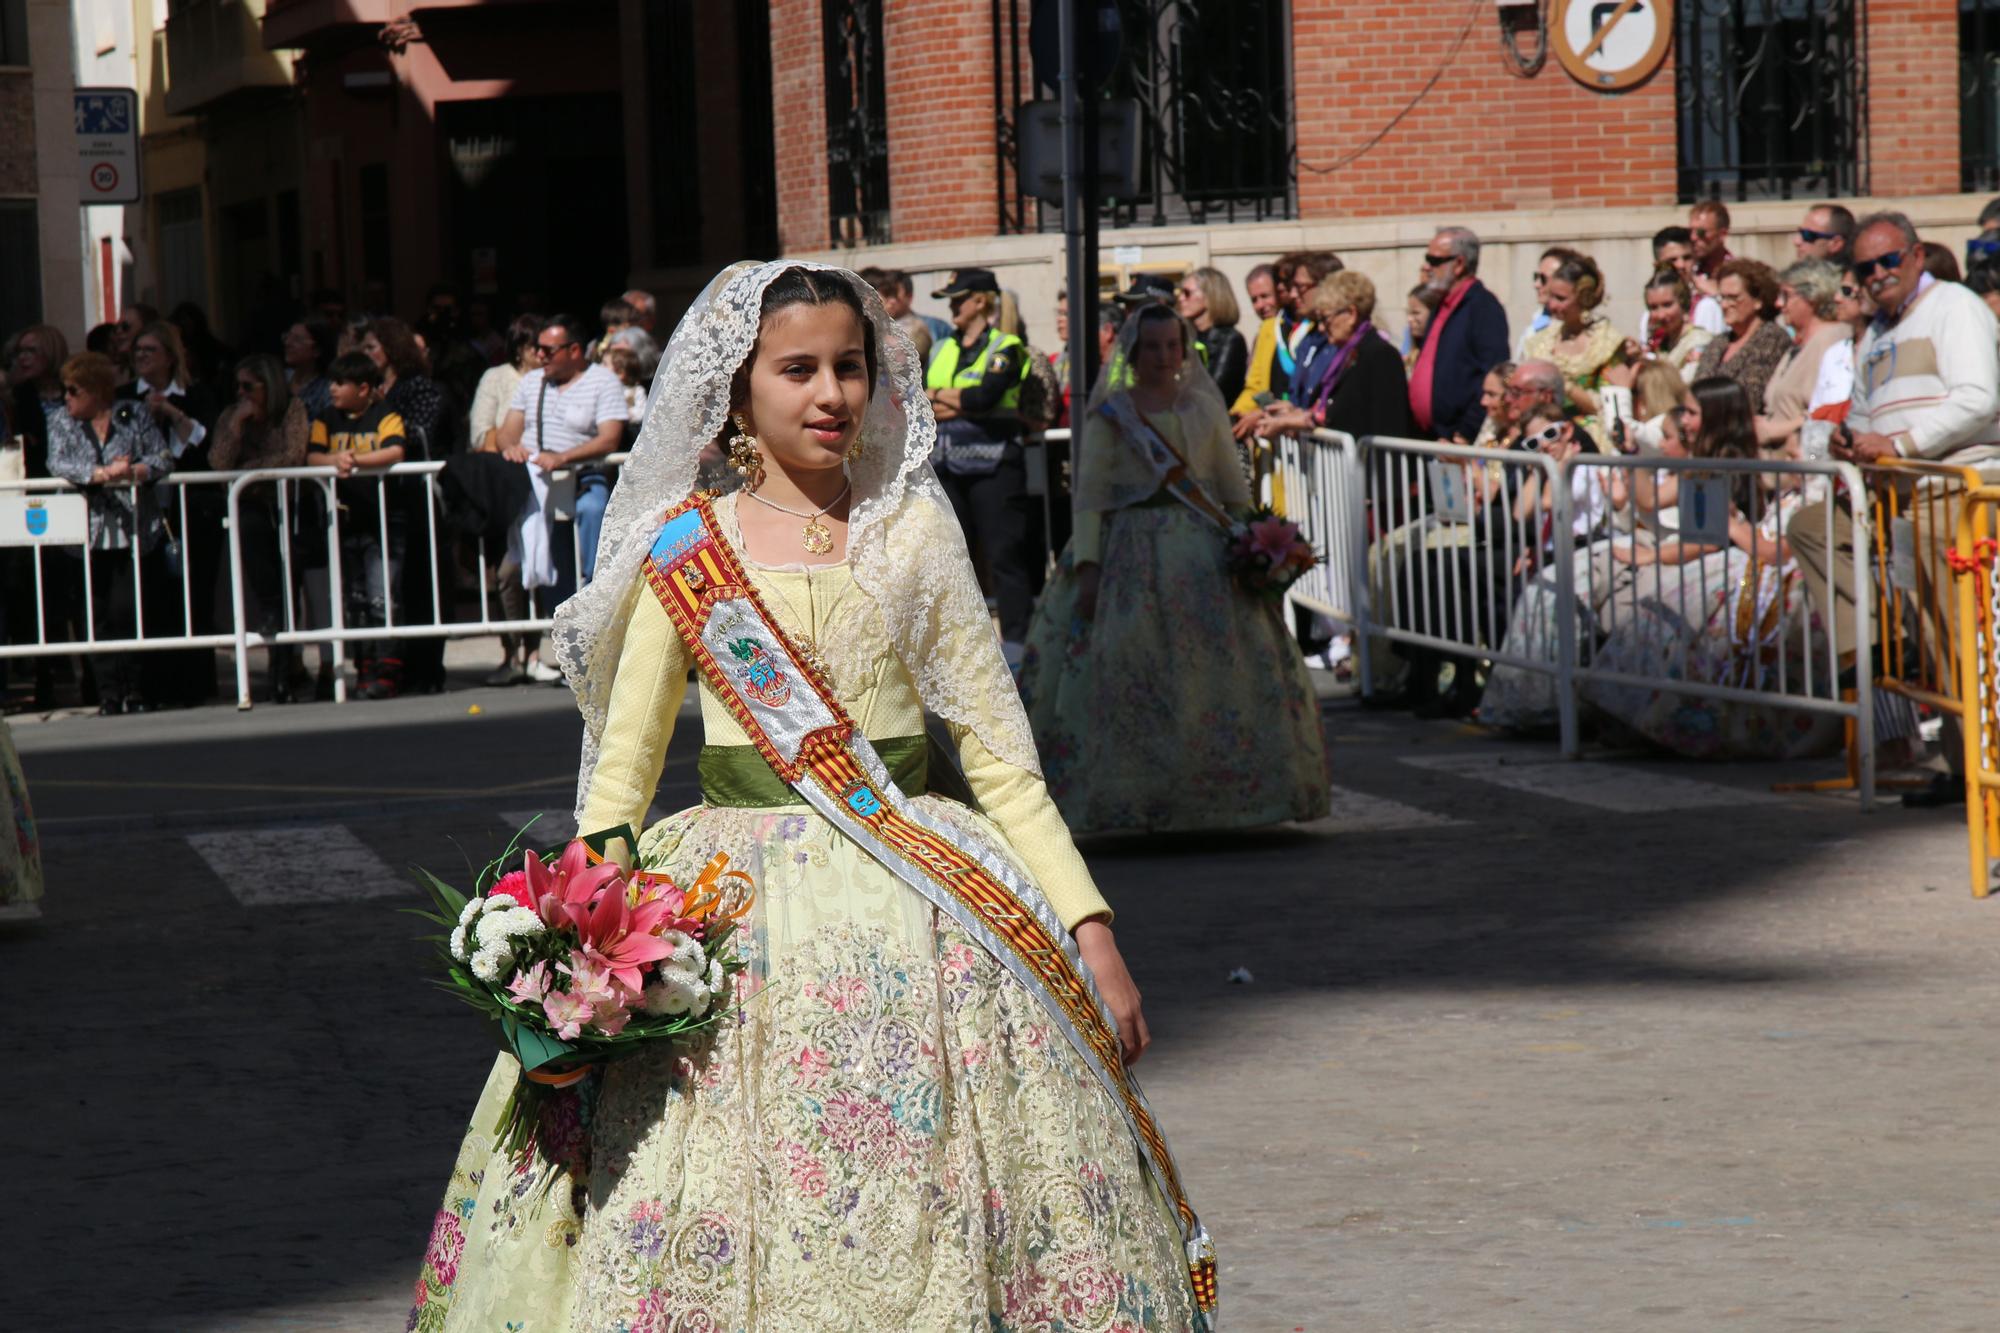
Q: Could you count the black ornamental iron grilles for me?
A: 4